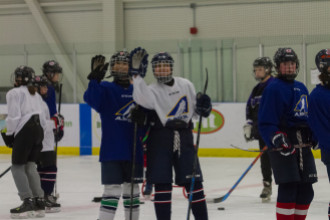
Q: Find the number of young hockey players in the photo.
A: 8